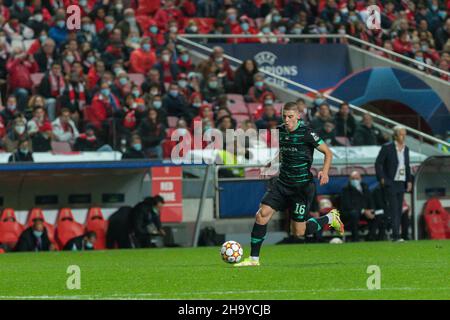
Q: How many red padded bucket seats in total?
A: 5